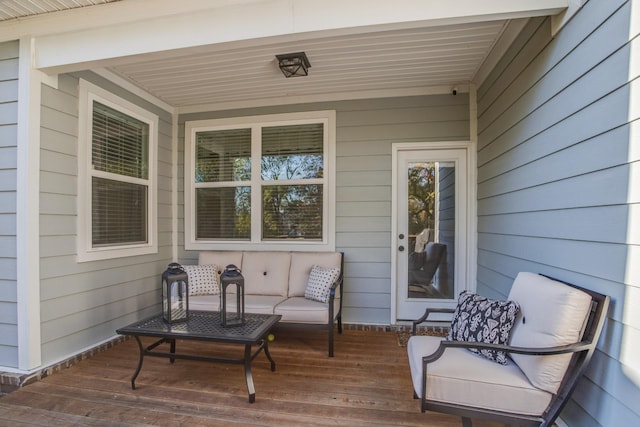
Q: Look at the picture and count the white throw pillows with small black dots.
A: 2